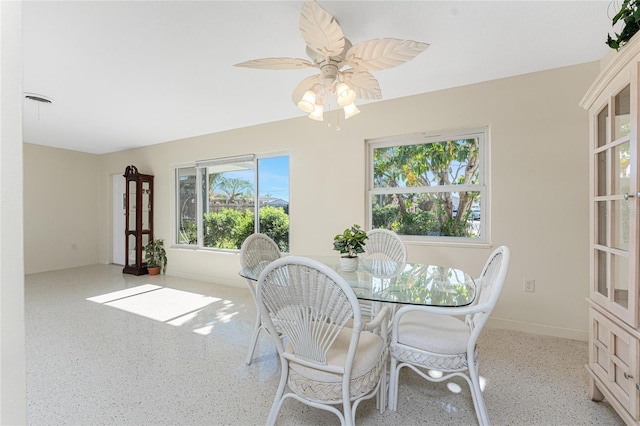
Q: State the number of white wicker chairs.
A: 4